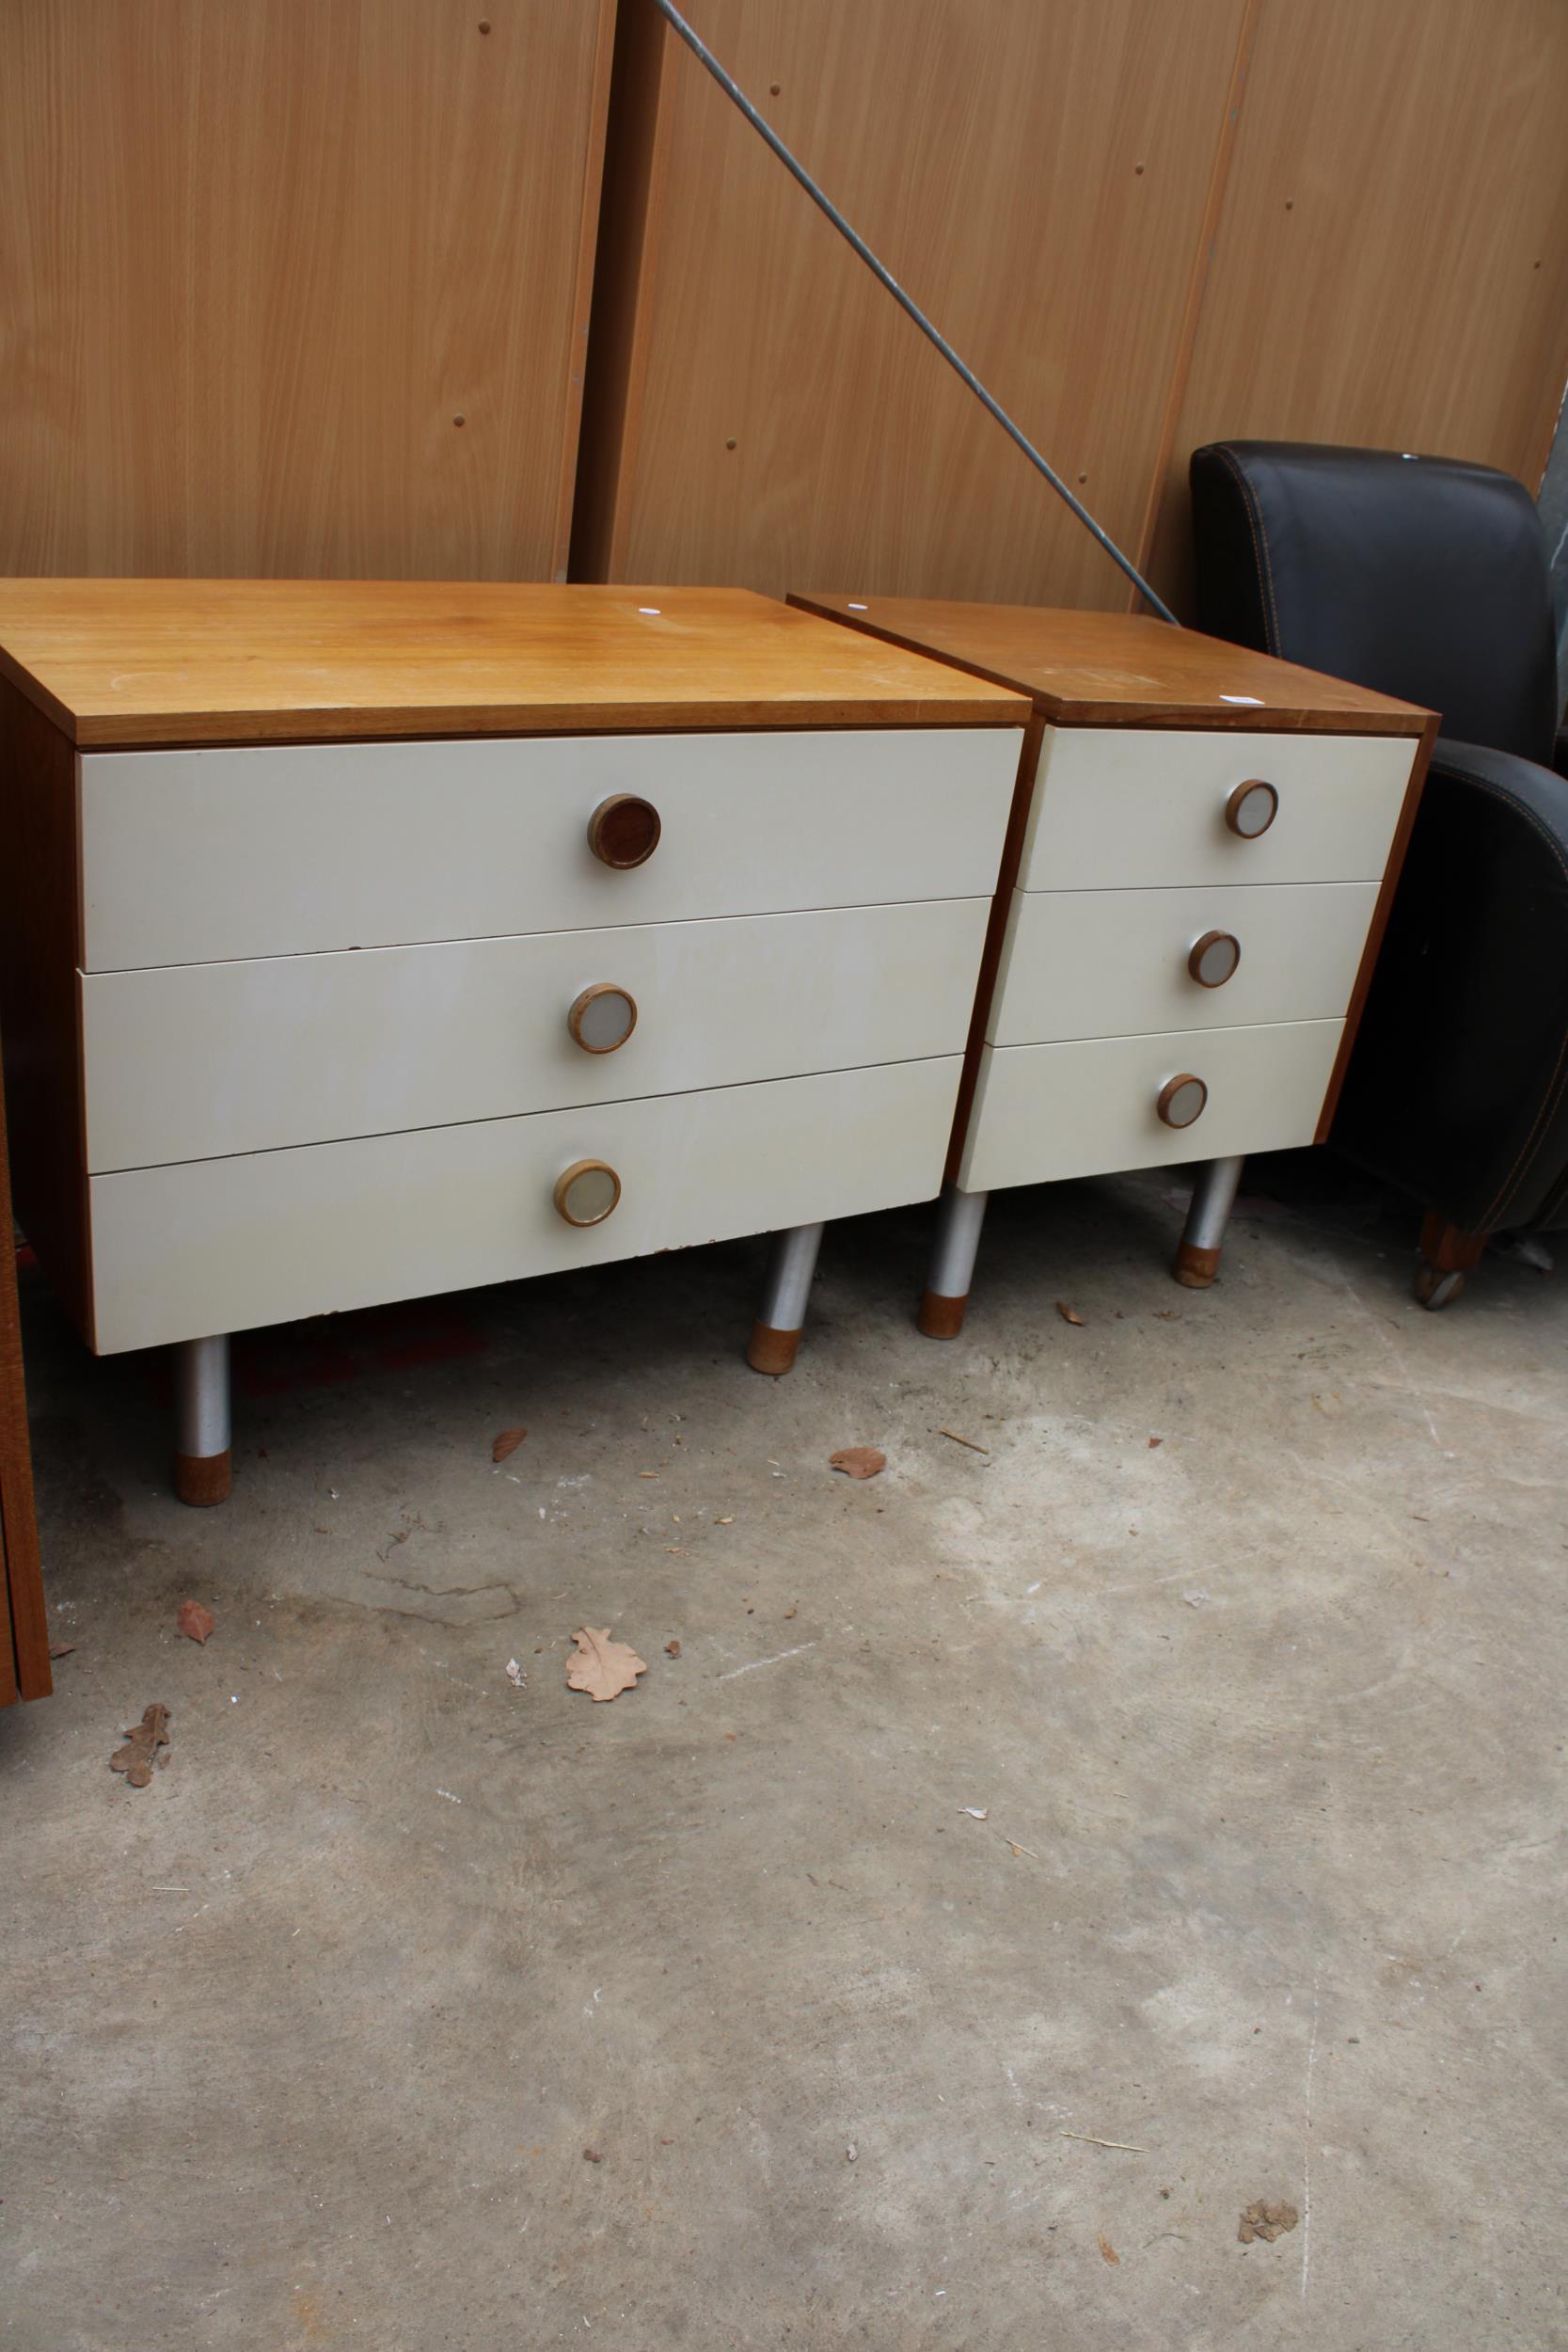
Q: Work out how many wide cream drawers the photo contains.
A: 3